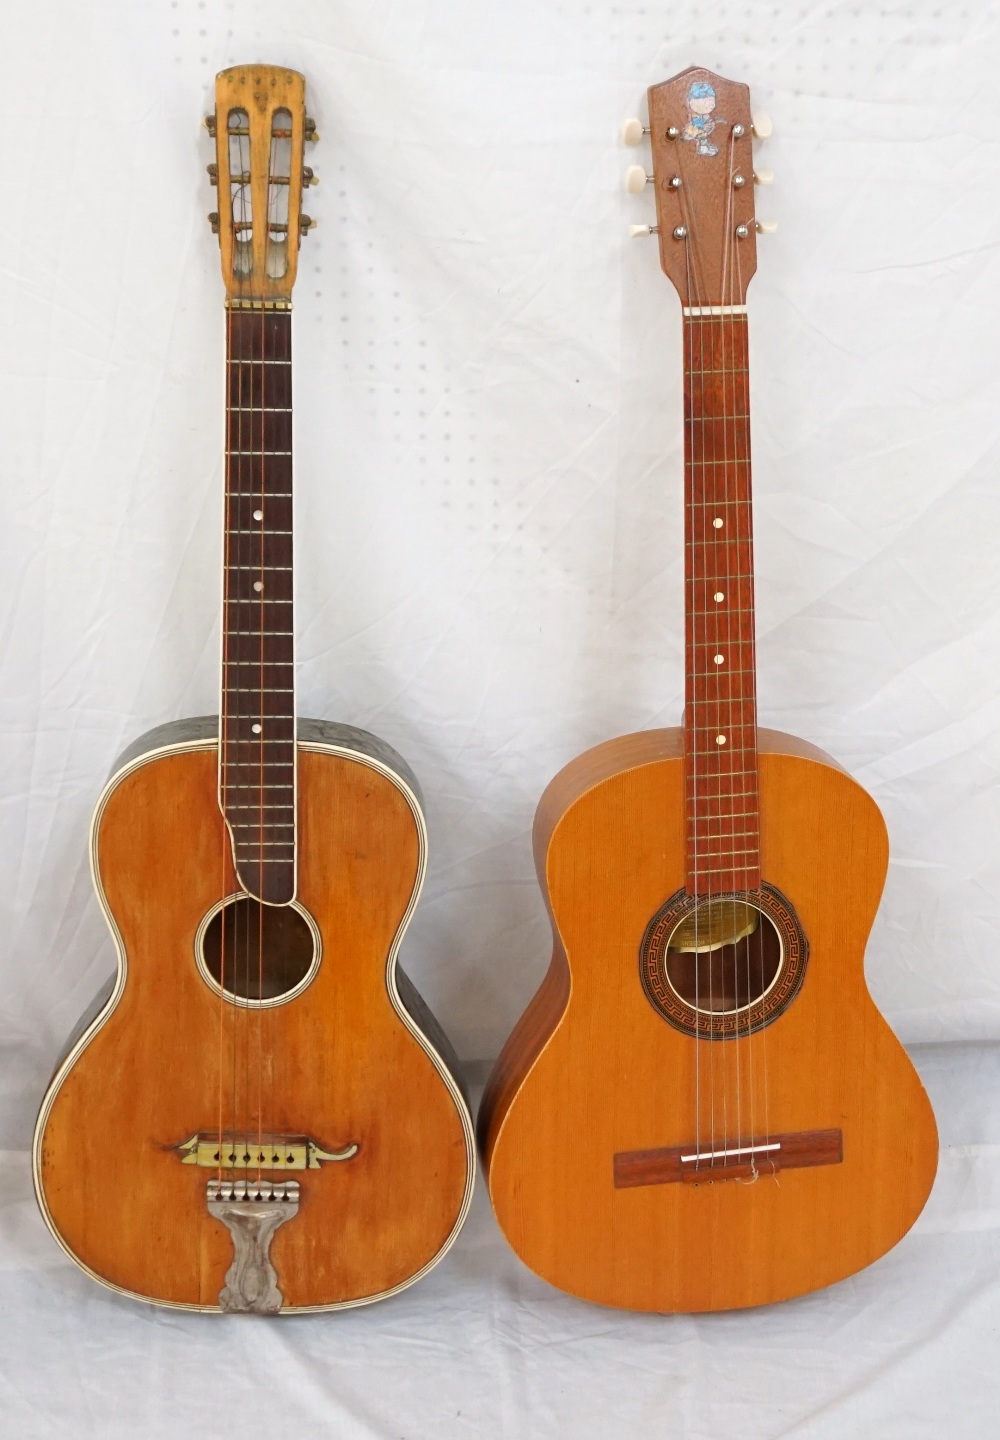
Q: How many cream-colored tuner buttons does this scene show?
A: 6